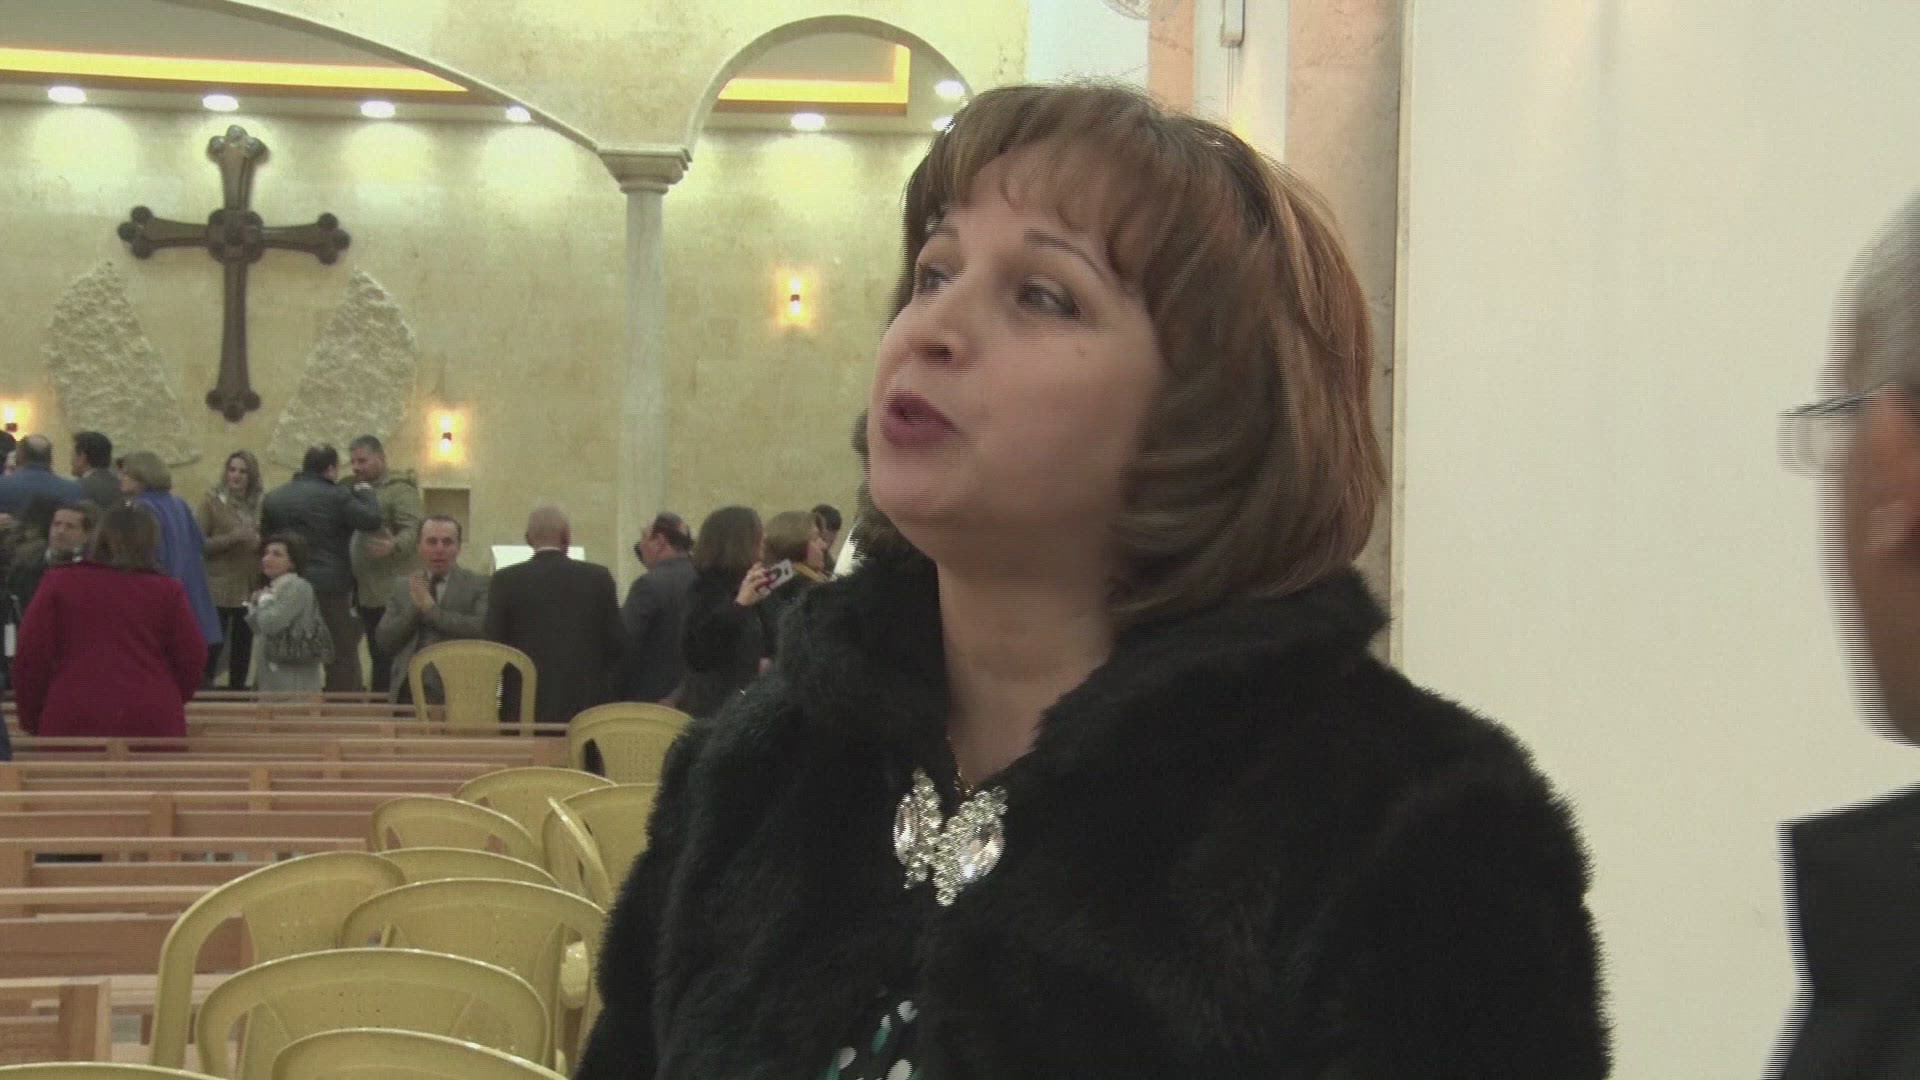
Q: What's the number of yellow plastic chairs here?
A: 12